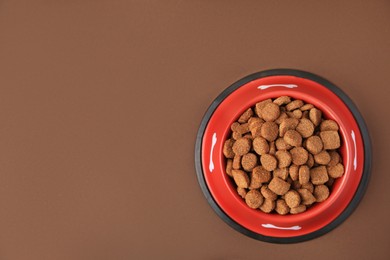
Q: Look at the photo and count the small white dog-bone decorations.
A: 4